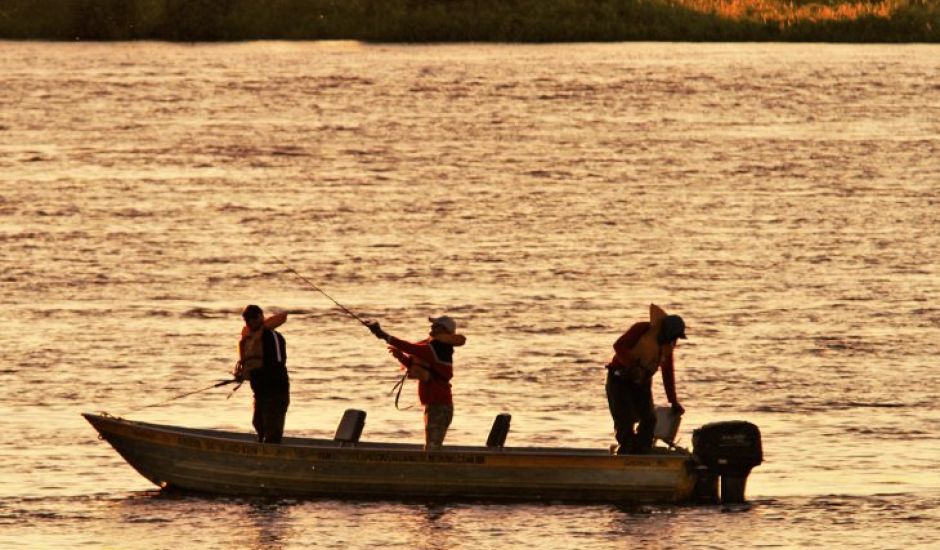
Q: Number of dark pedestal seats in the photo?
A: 2